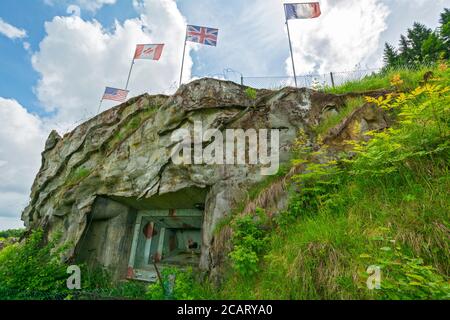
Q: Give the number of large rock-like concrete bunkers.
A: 1